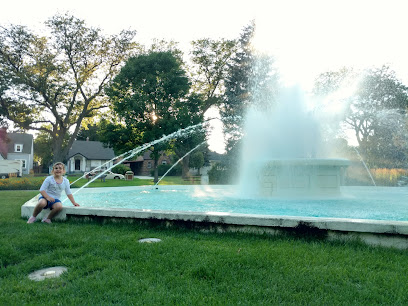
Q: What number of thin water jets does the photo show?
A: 4